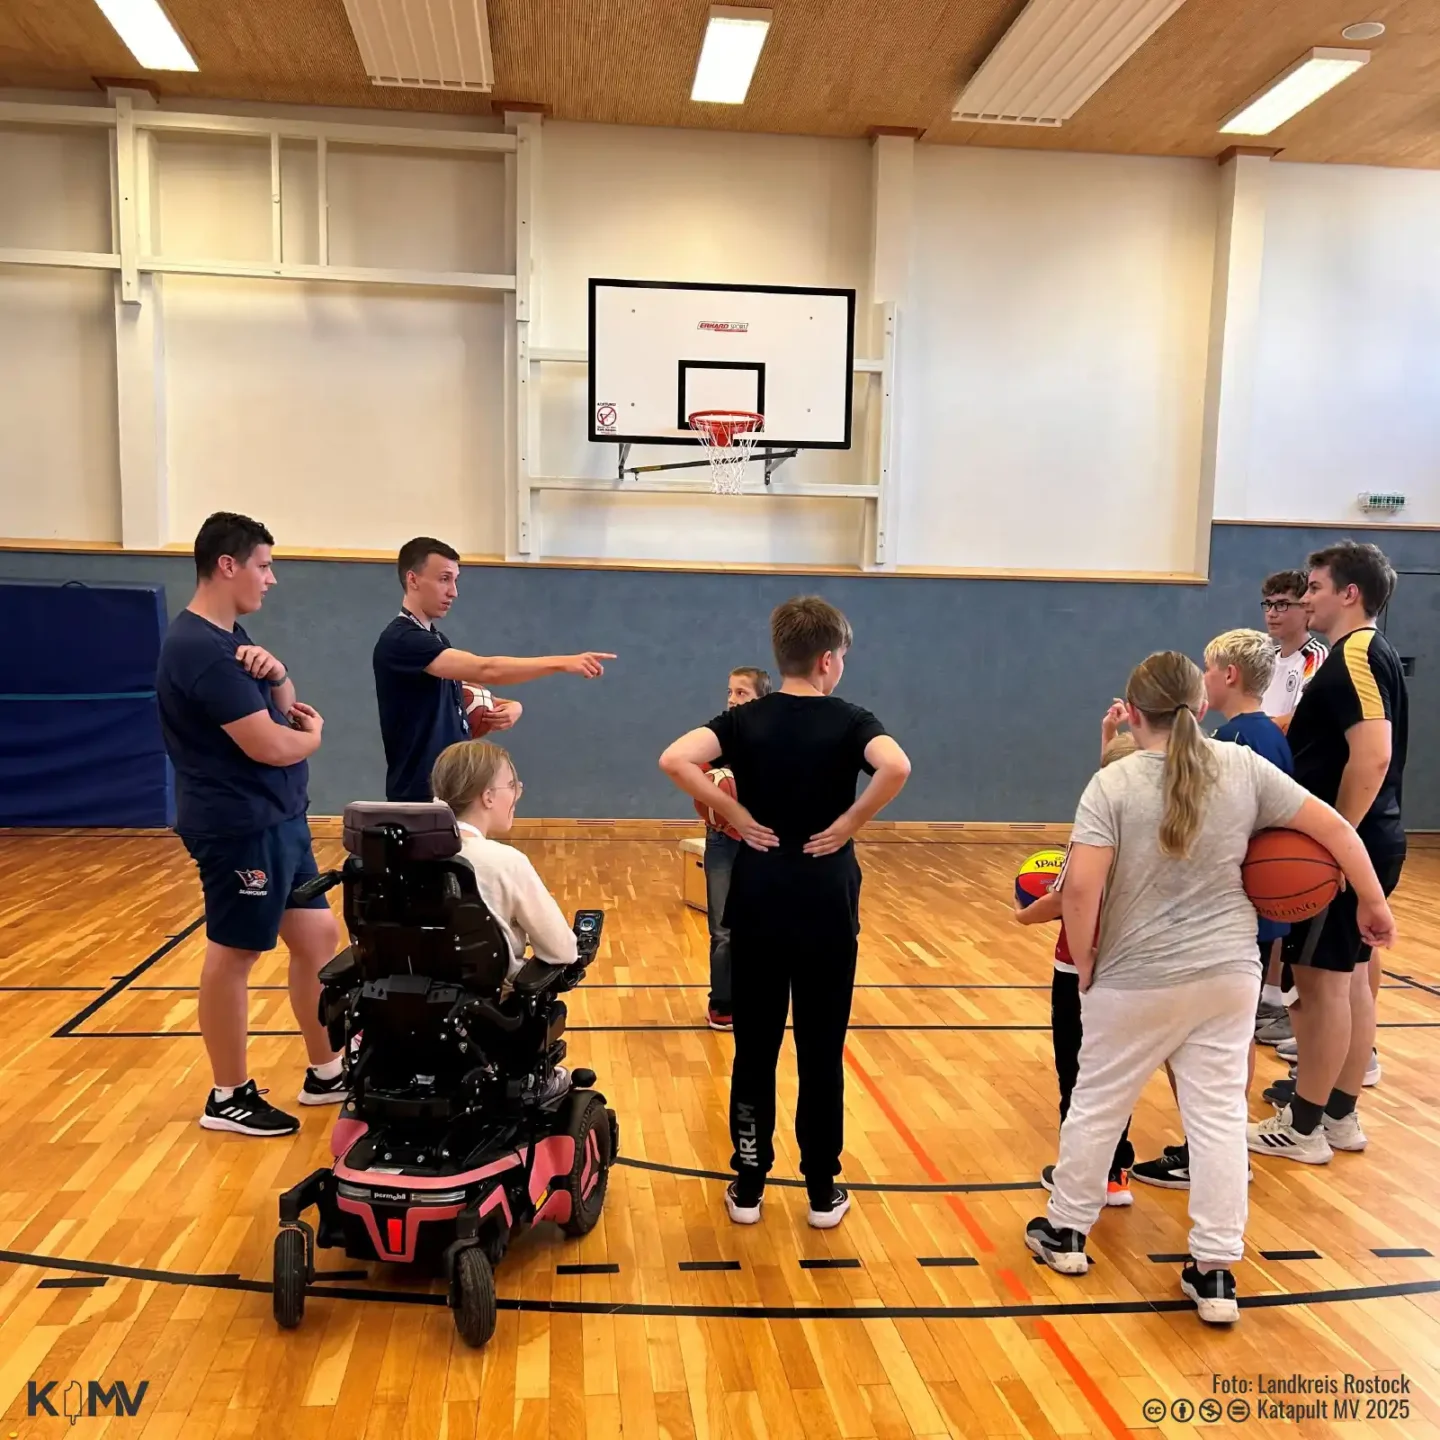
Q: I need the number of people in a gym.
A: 11